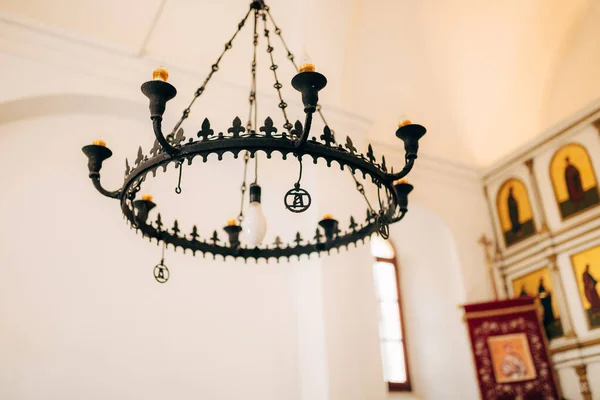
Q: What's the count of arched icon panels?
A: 2